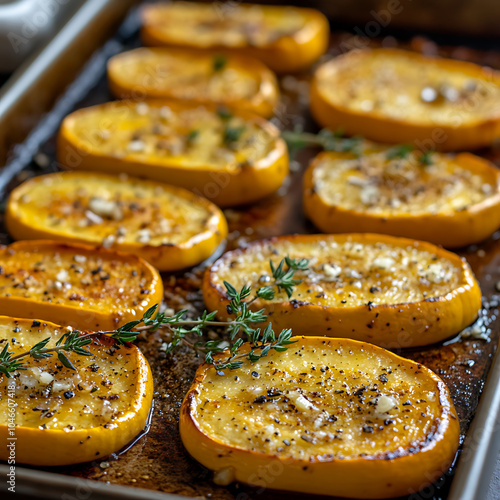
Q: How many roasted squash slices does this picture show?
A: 10